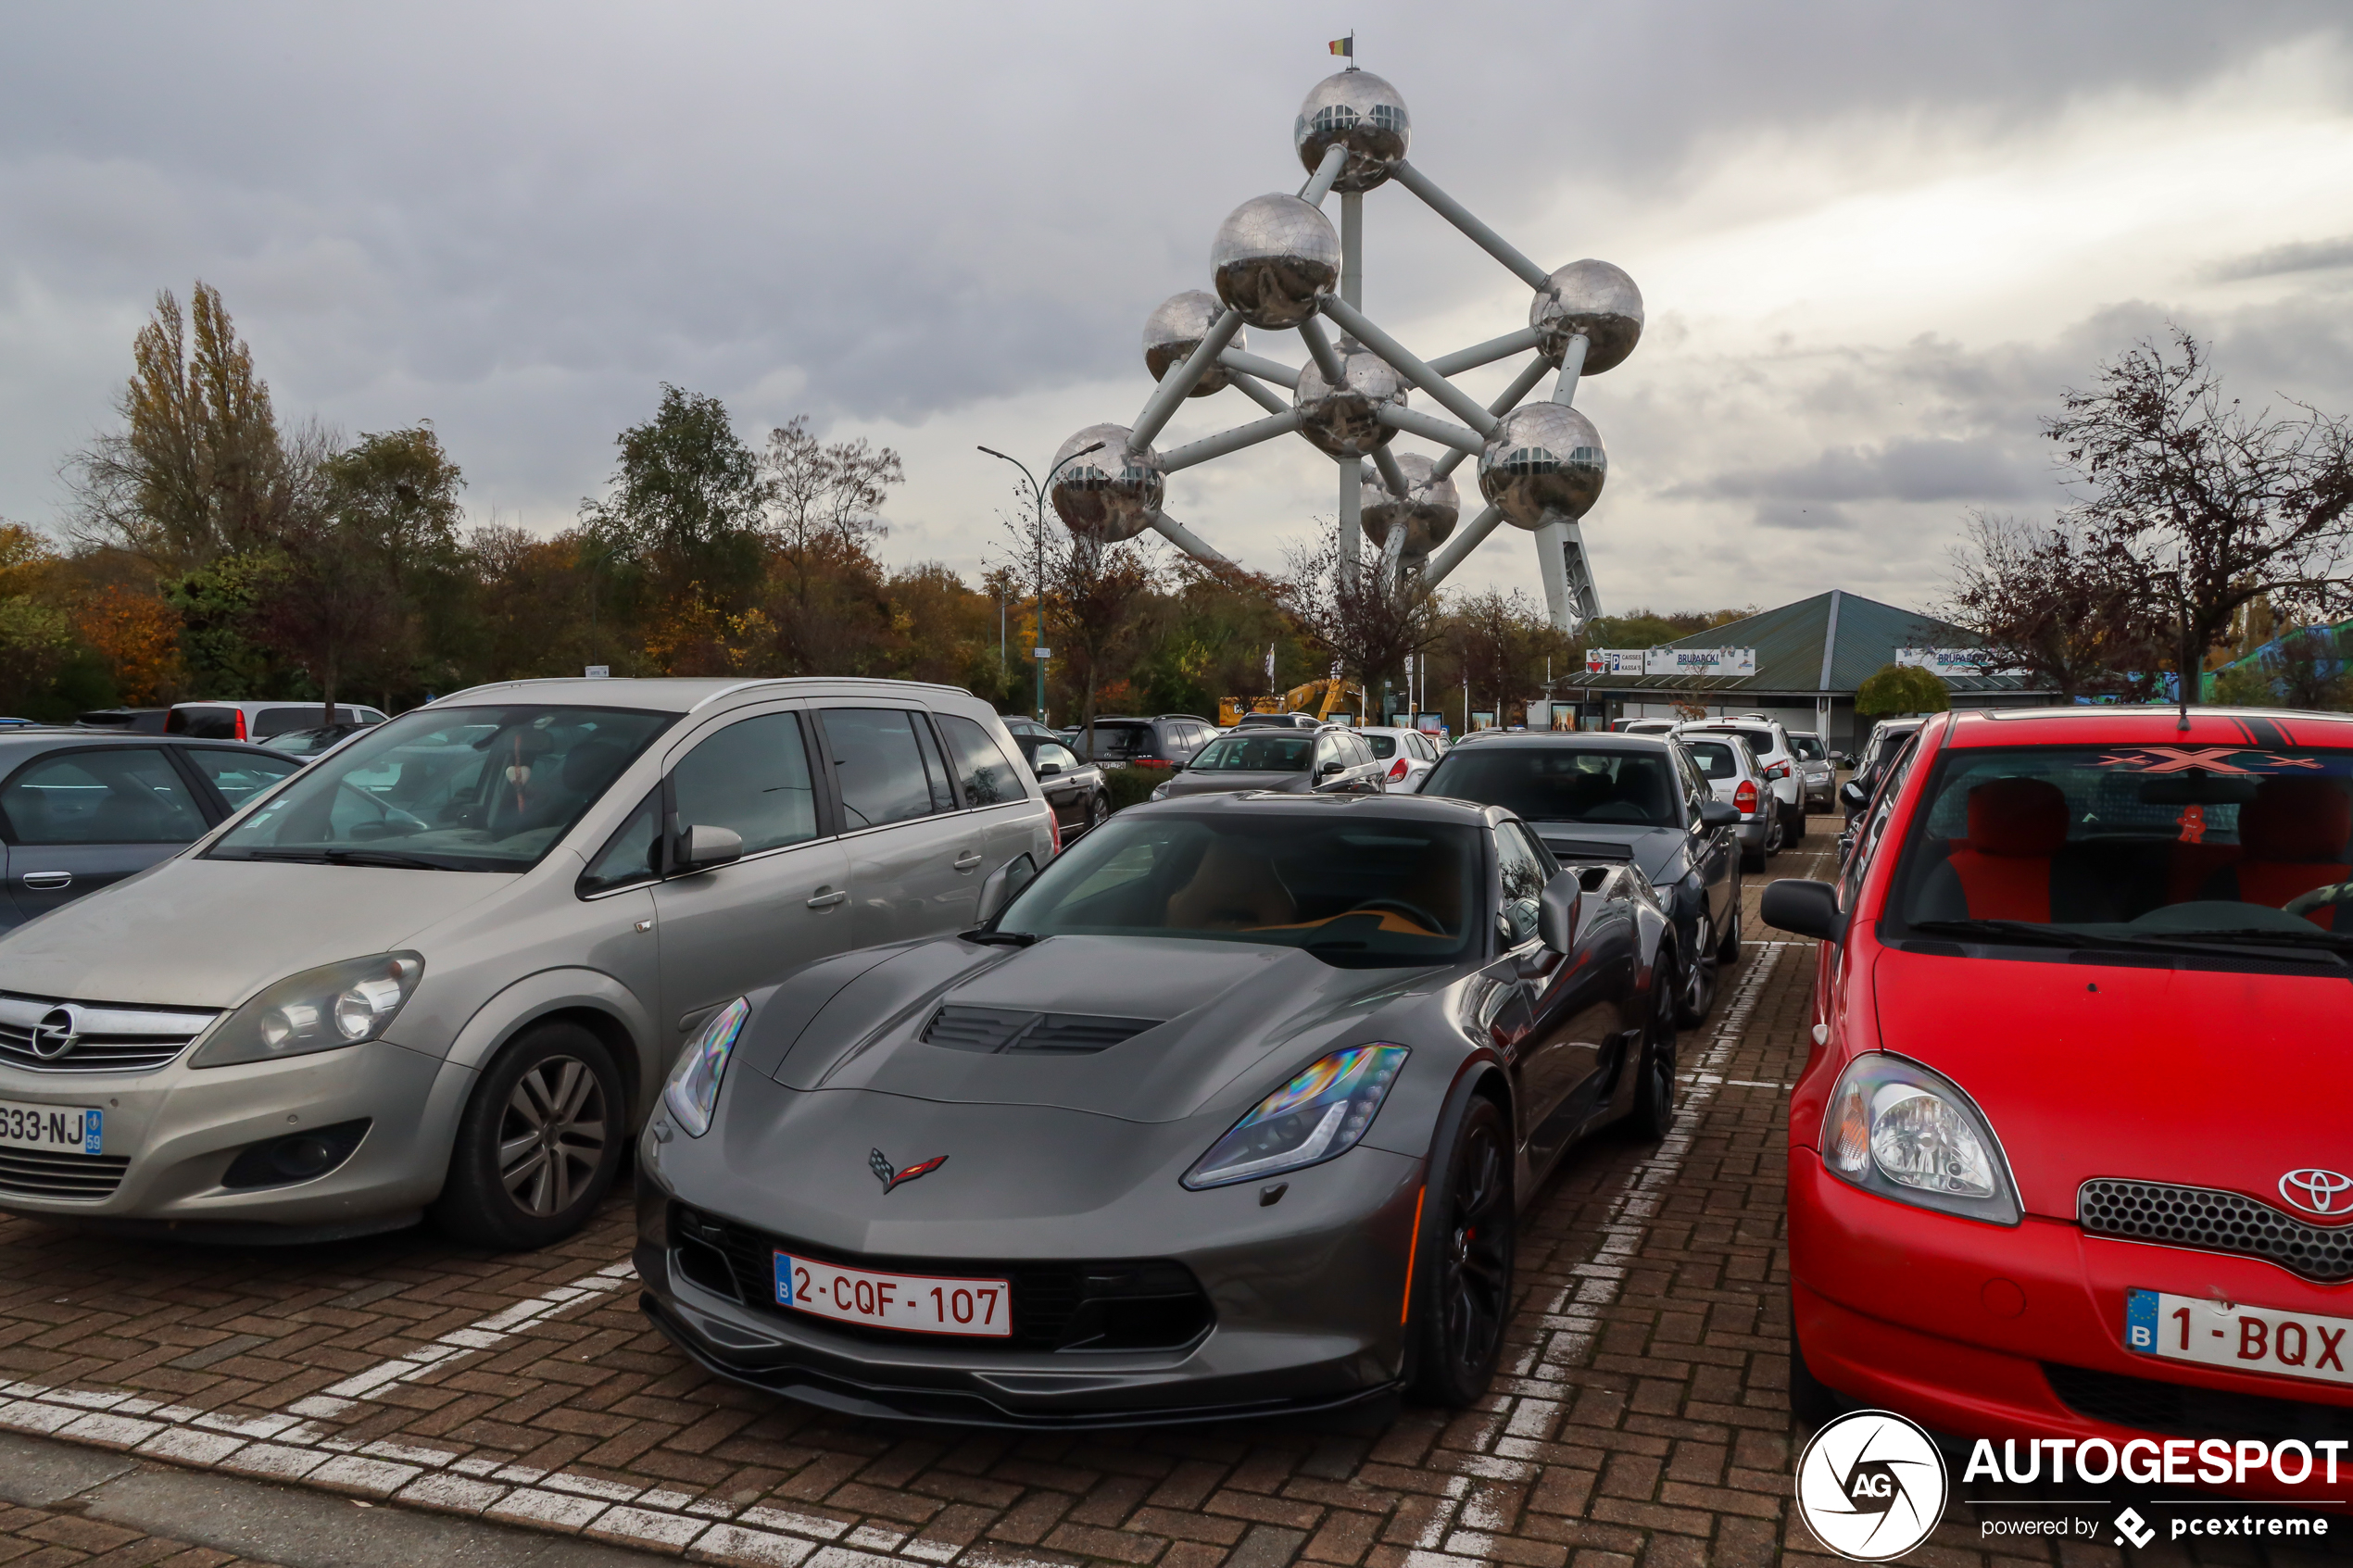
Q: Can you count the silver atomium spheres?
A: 8